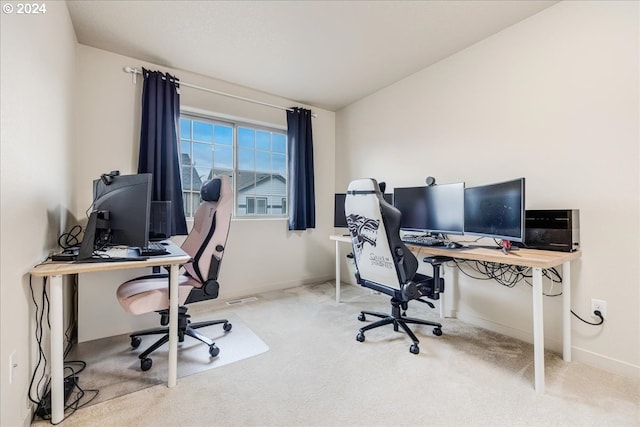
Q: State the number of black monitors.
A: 4